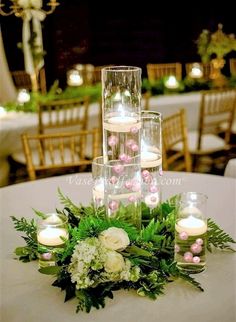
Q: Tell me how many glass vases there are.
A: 5